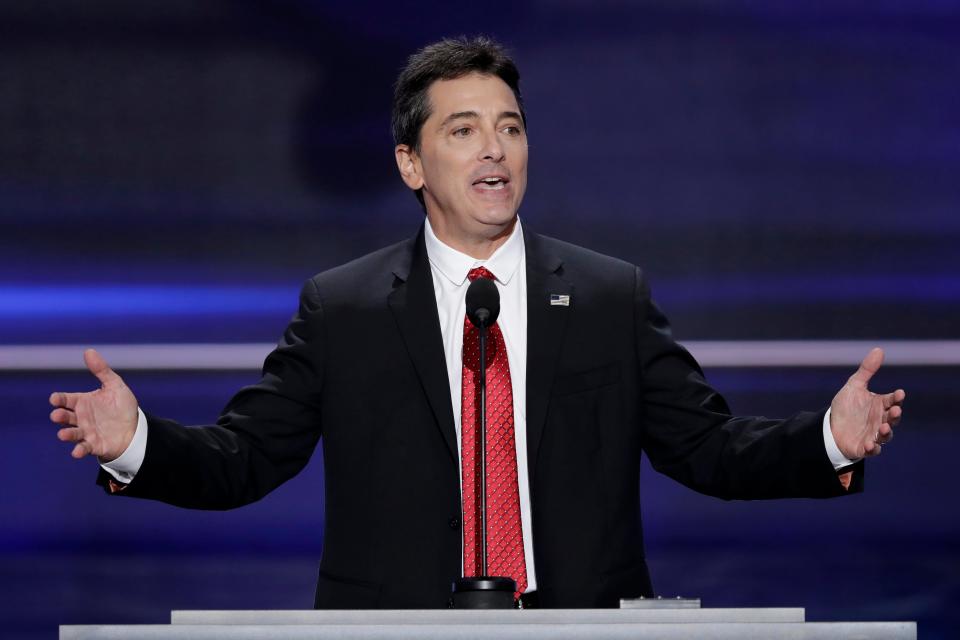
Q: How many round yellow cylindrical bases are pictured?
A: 0